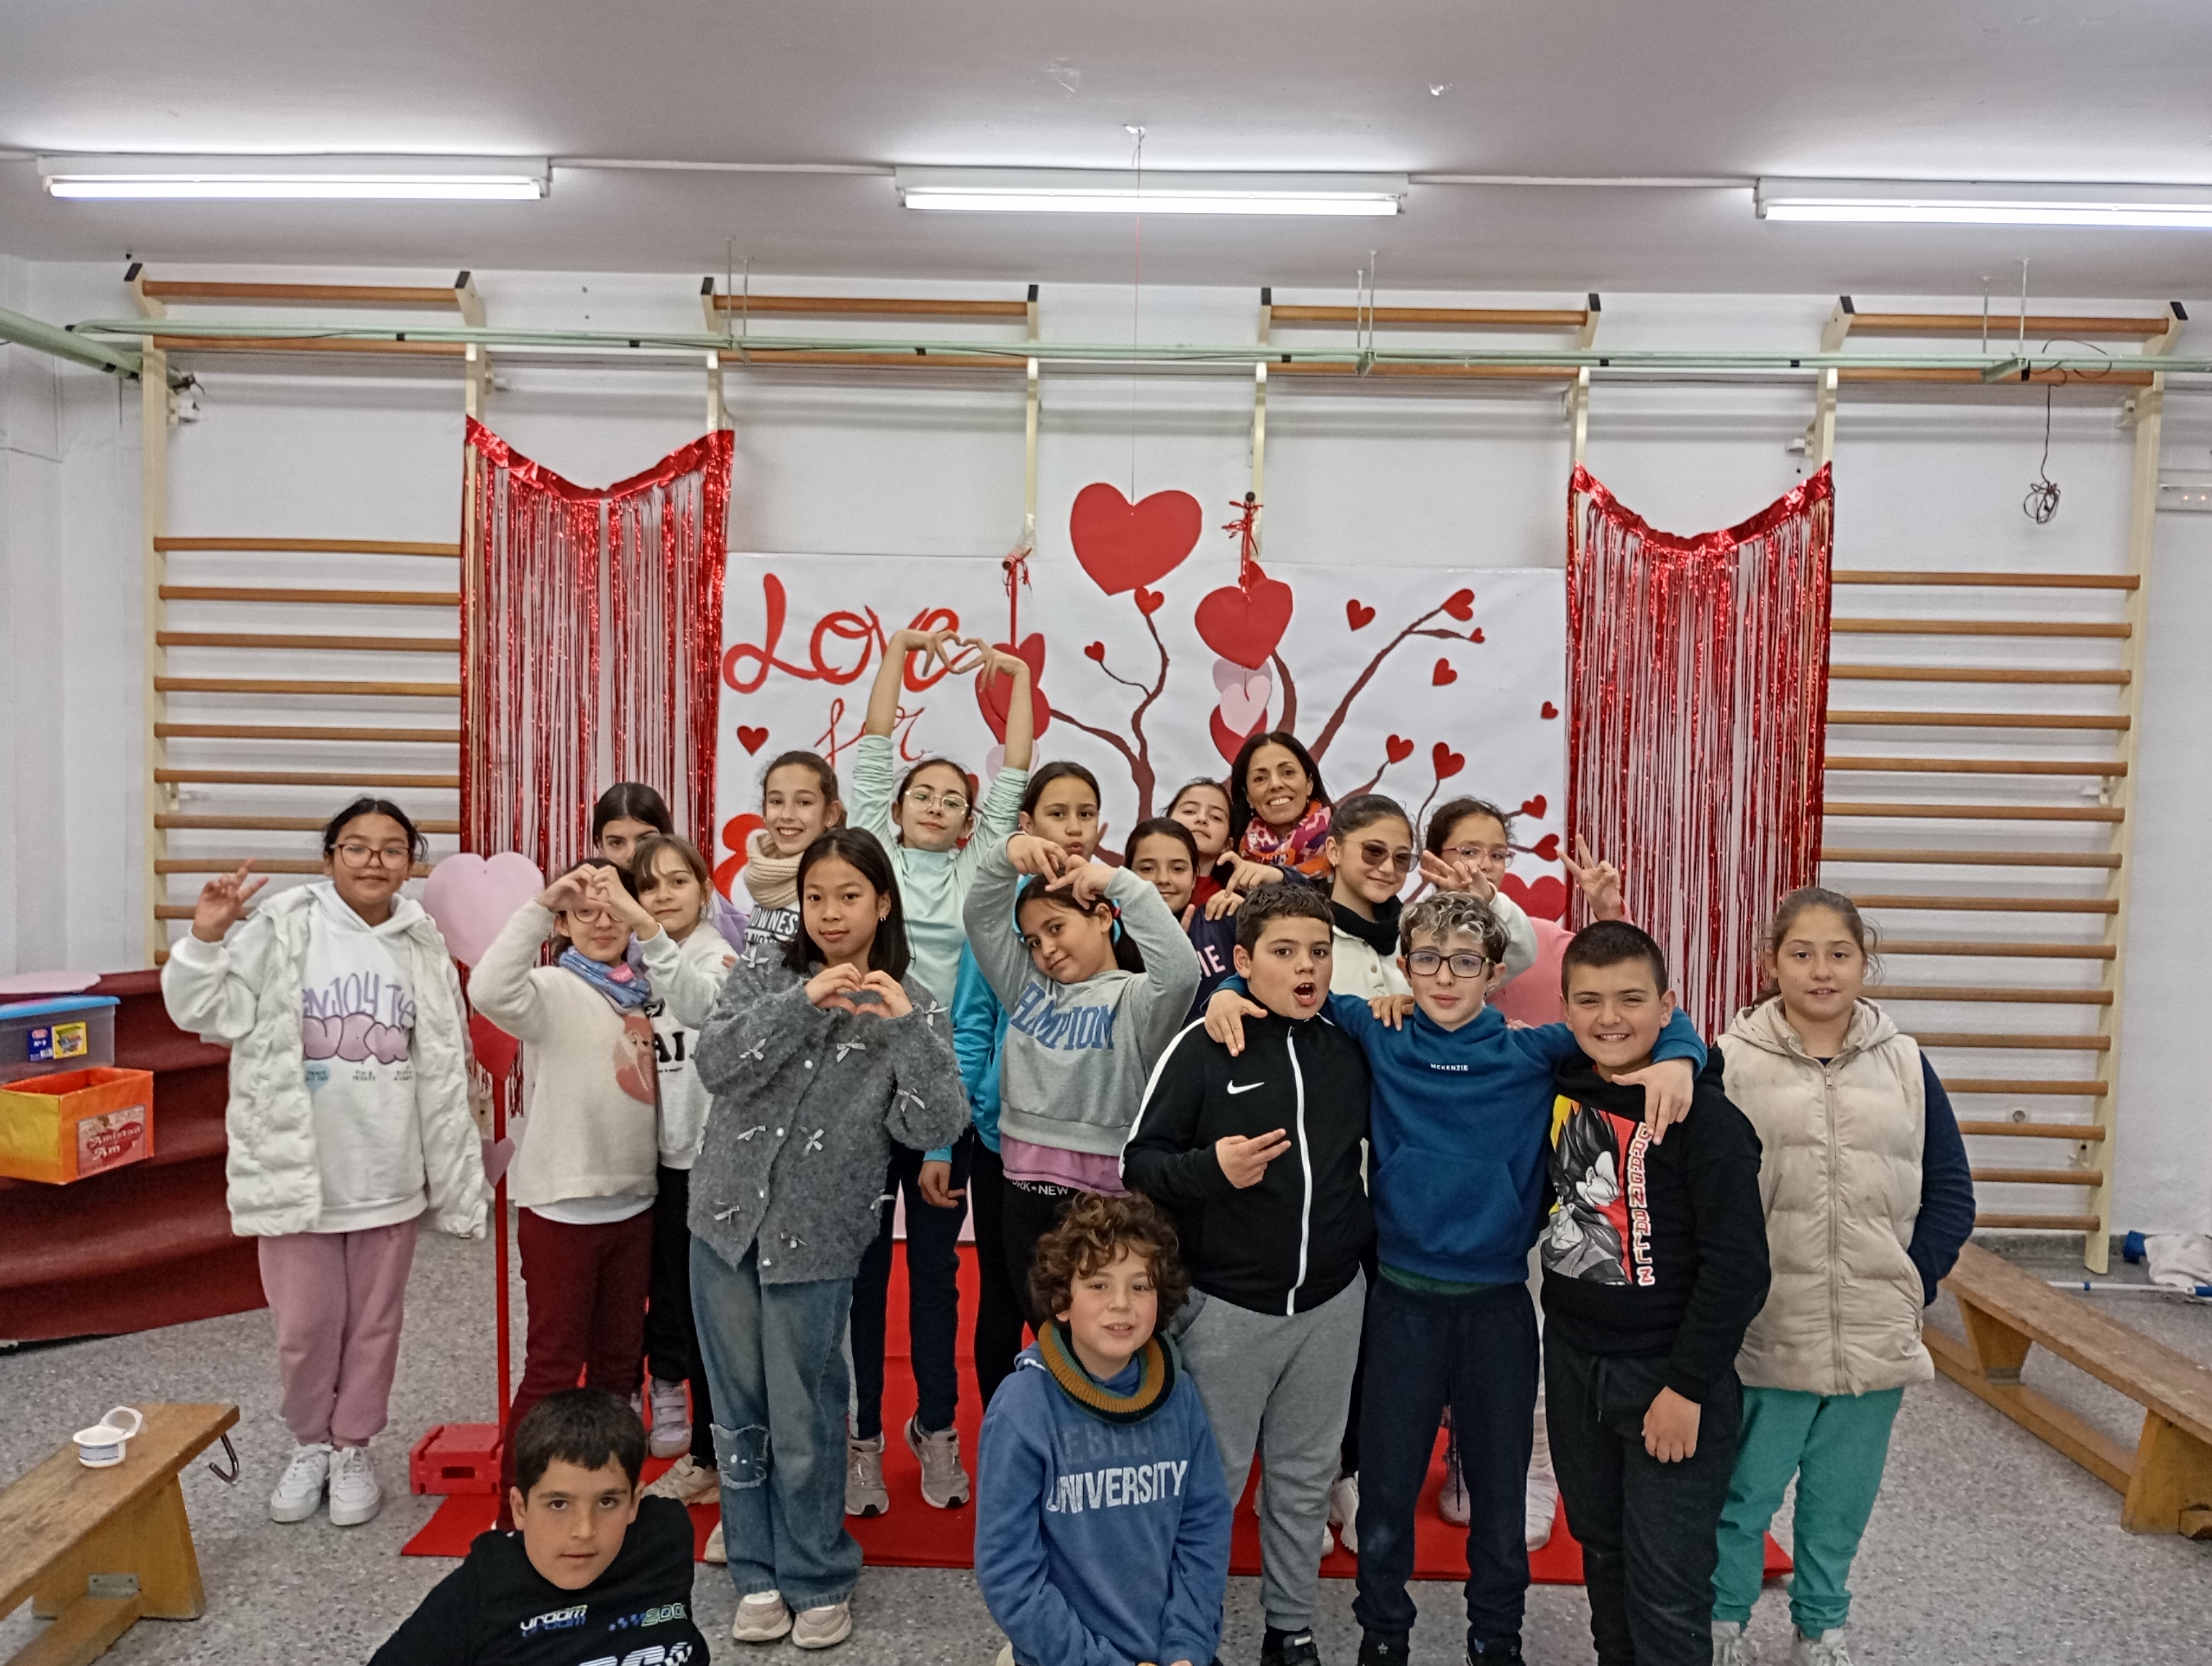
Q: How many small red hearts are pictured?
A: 12